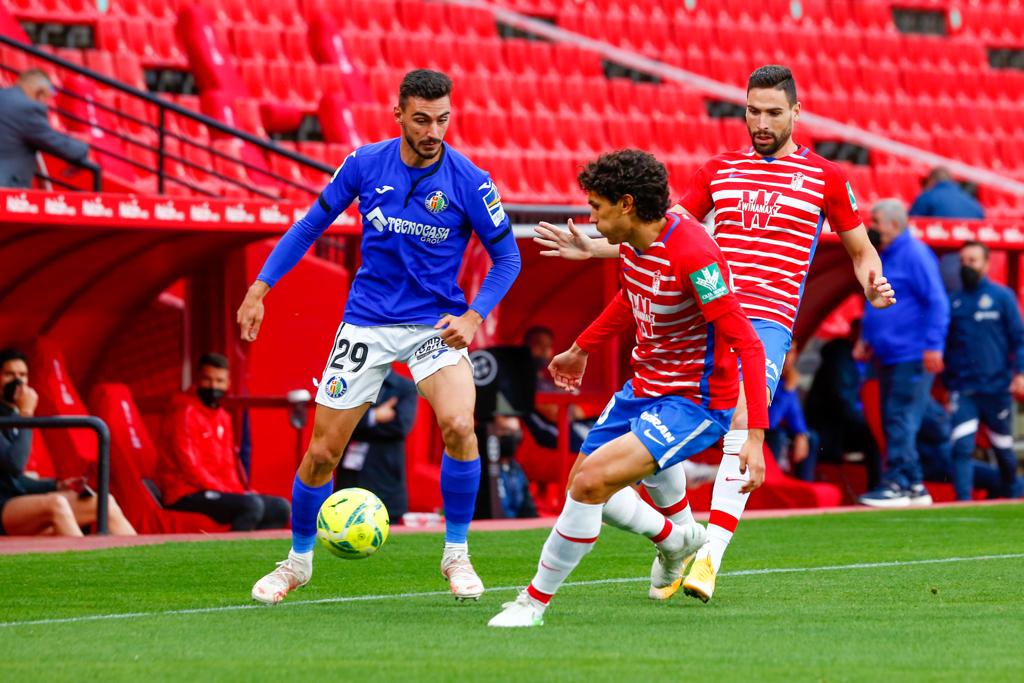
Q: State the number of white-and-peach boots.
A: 2